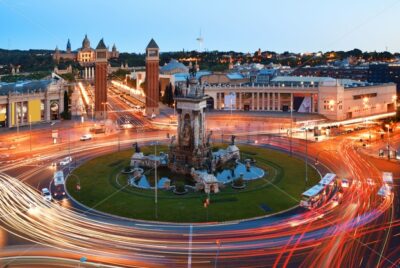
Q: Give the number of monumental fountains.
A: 1